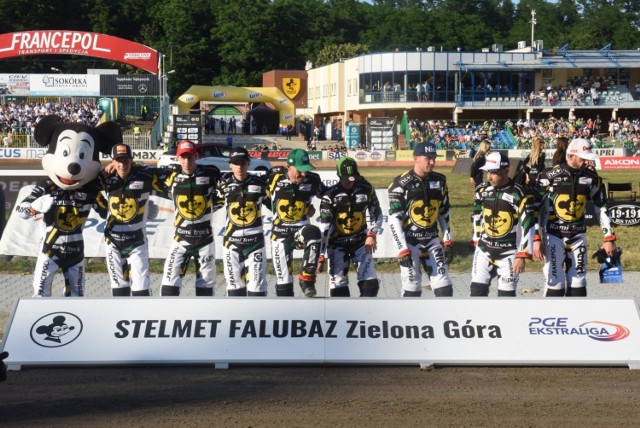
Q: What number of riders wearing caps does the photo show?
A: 8